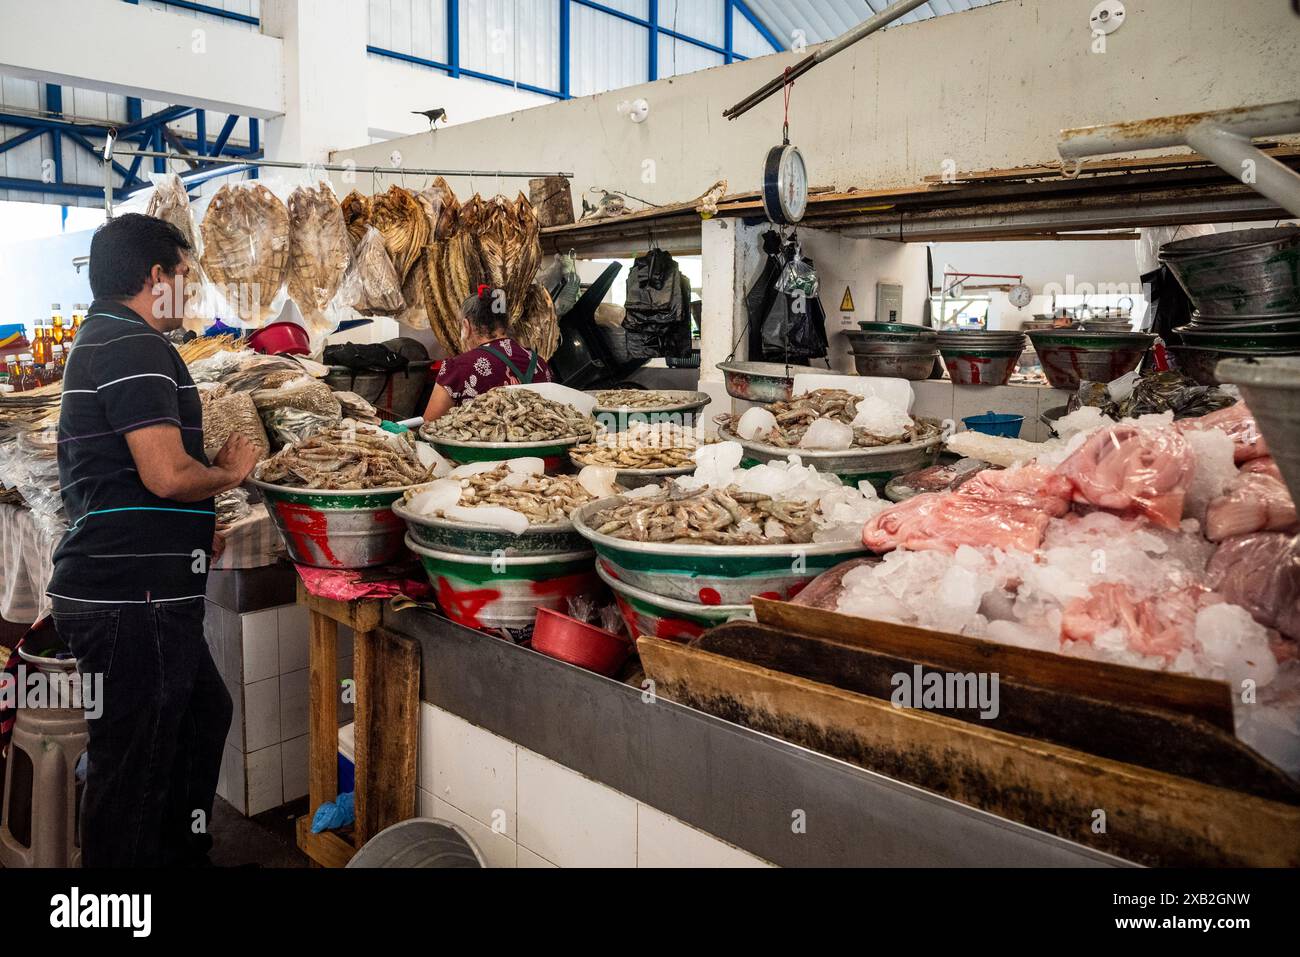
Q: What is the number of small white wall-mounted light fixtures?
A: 3